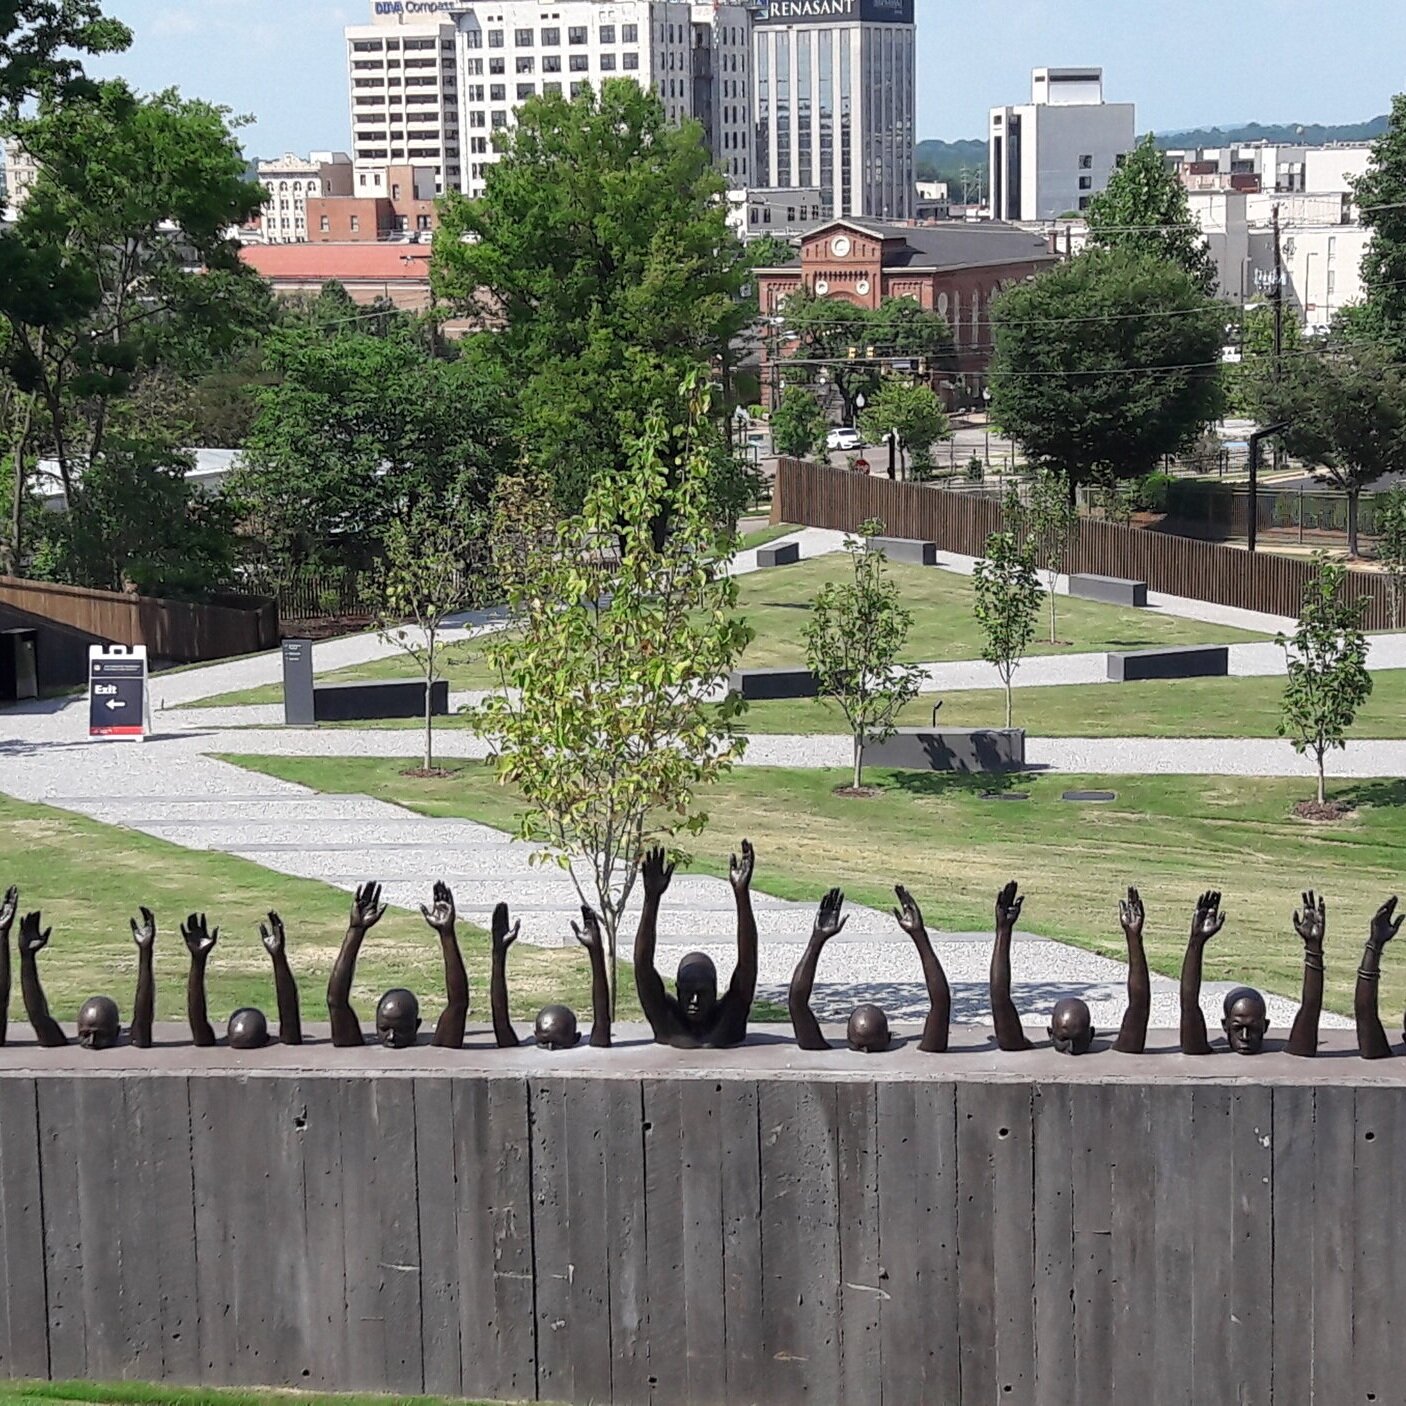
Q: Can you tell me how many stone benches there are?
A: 7